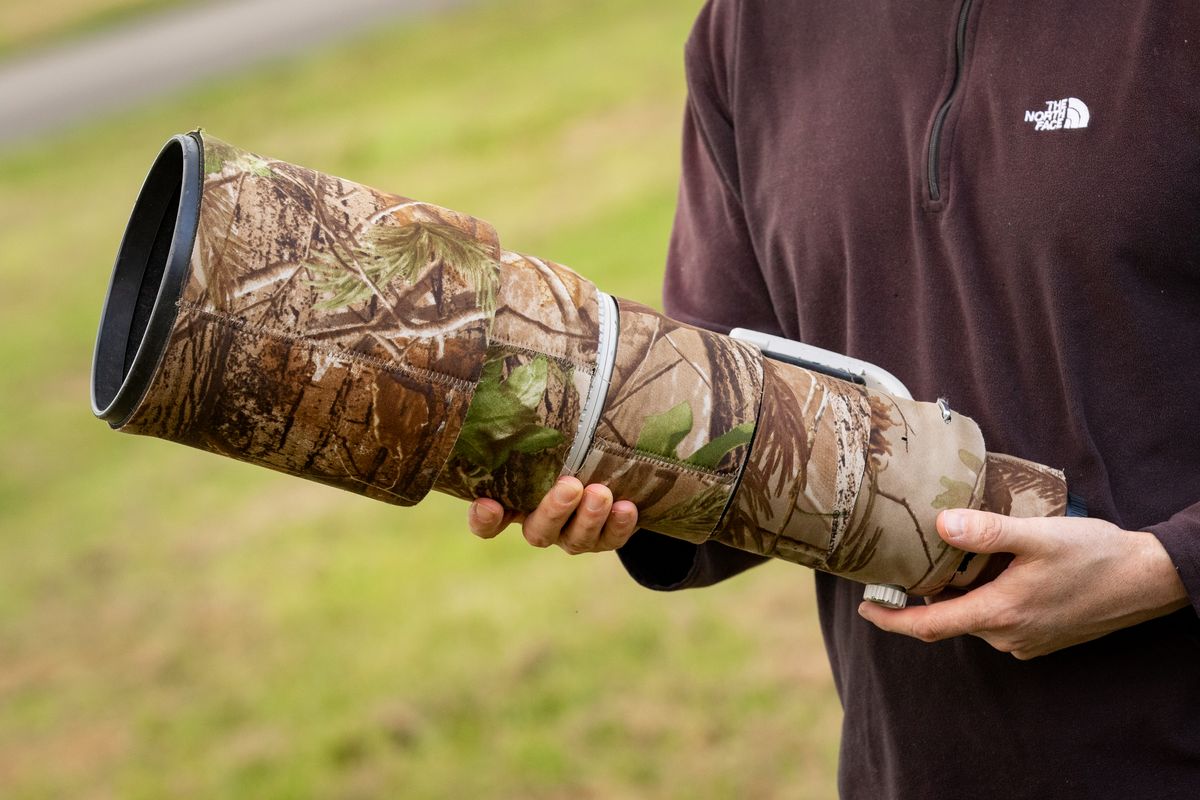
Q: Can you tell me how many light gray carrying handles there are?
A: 1